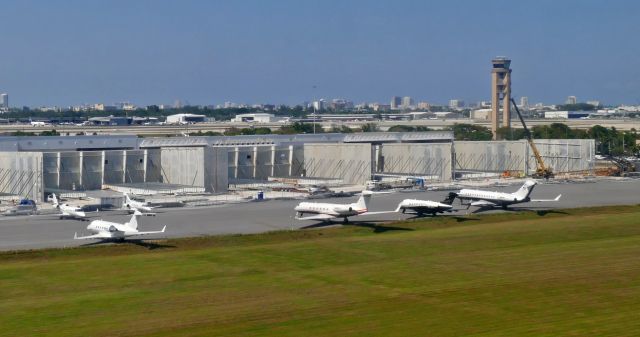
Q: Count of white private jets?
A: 6